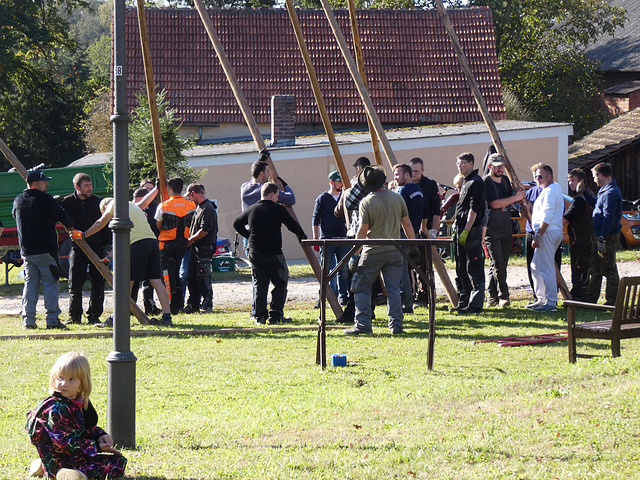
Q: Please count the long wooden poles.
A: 7